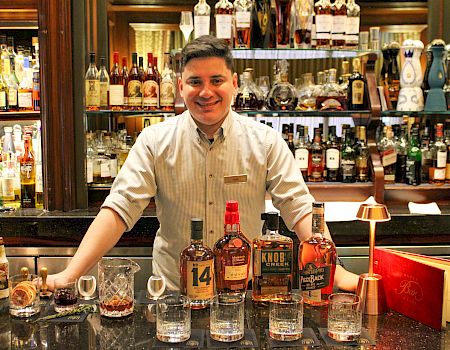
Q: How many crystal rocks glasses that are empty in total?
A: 4